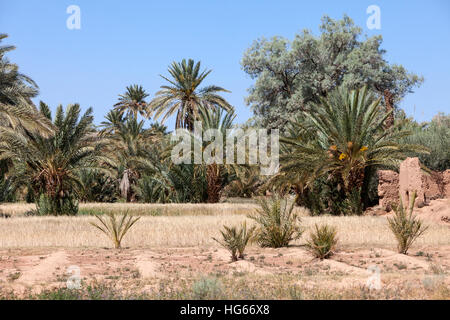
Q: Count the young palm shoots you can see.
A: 5